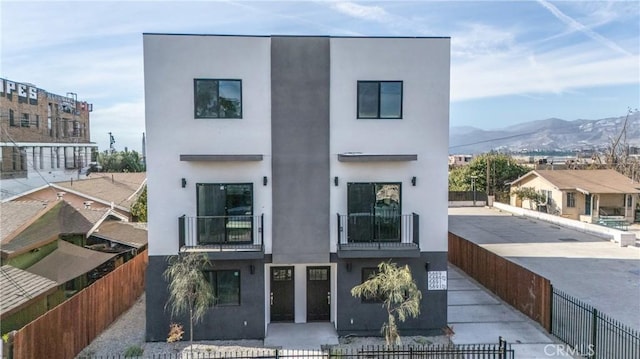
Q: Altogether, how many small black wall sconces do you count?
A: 7